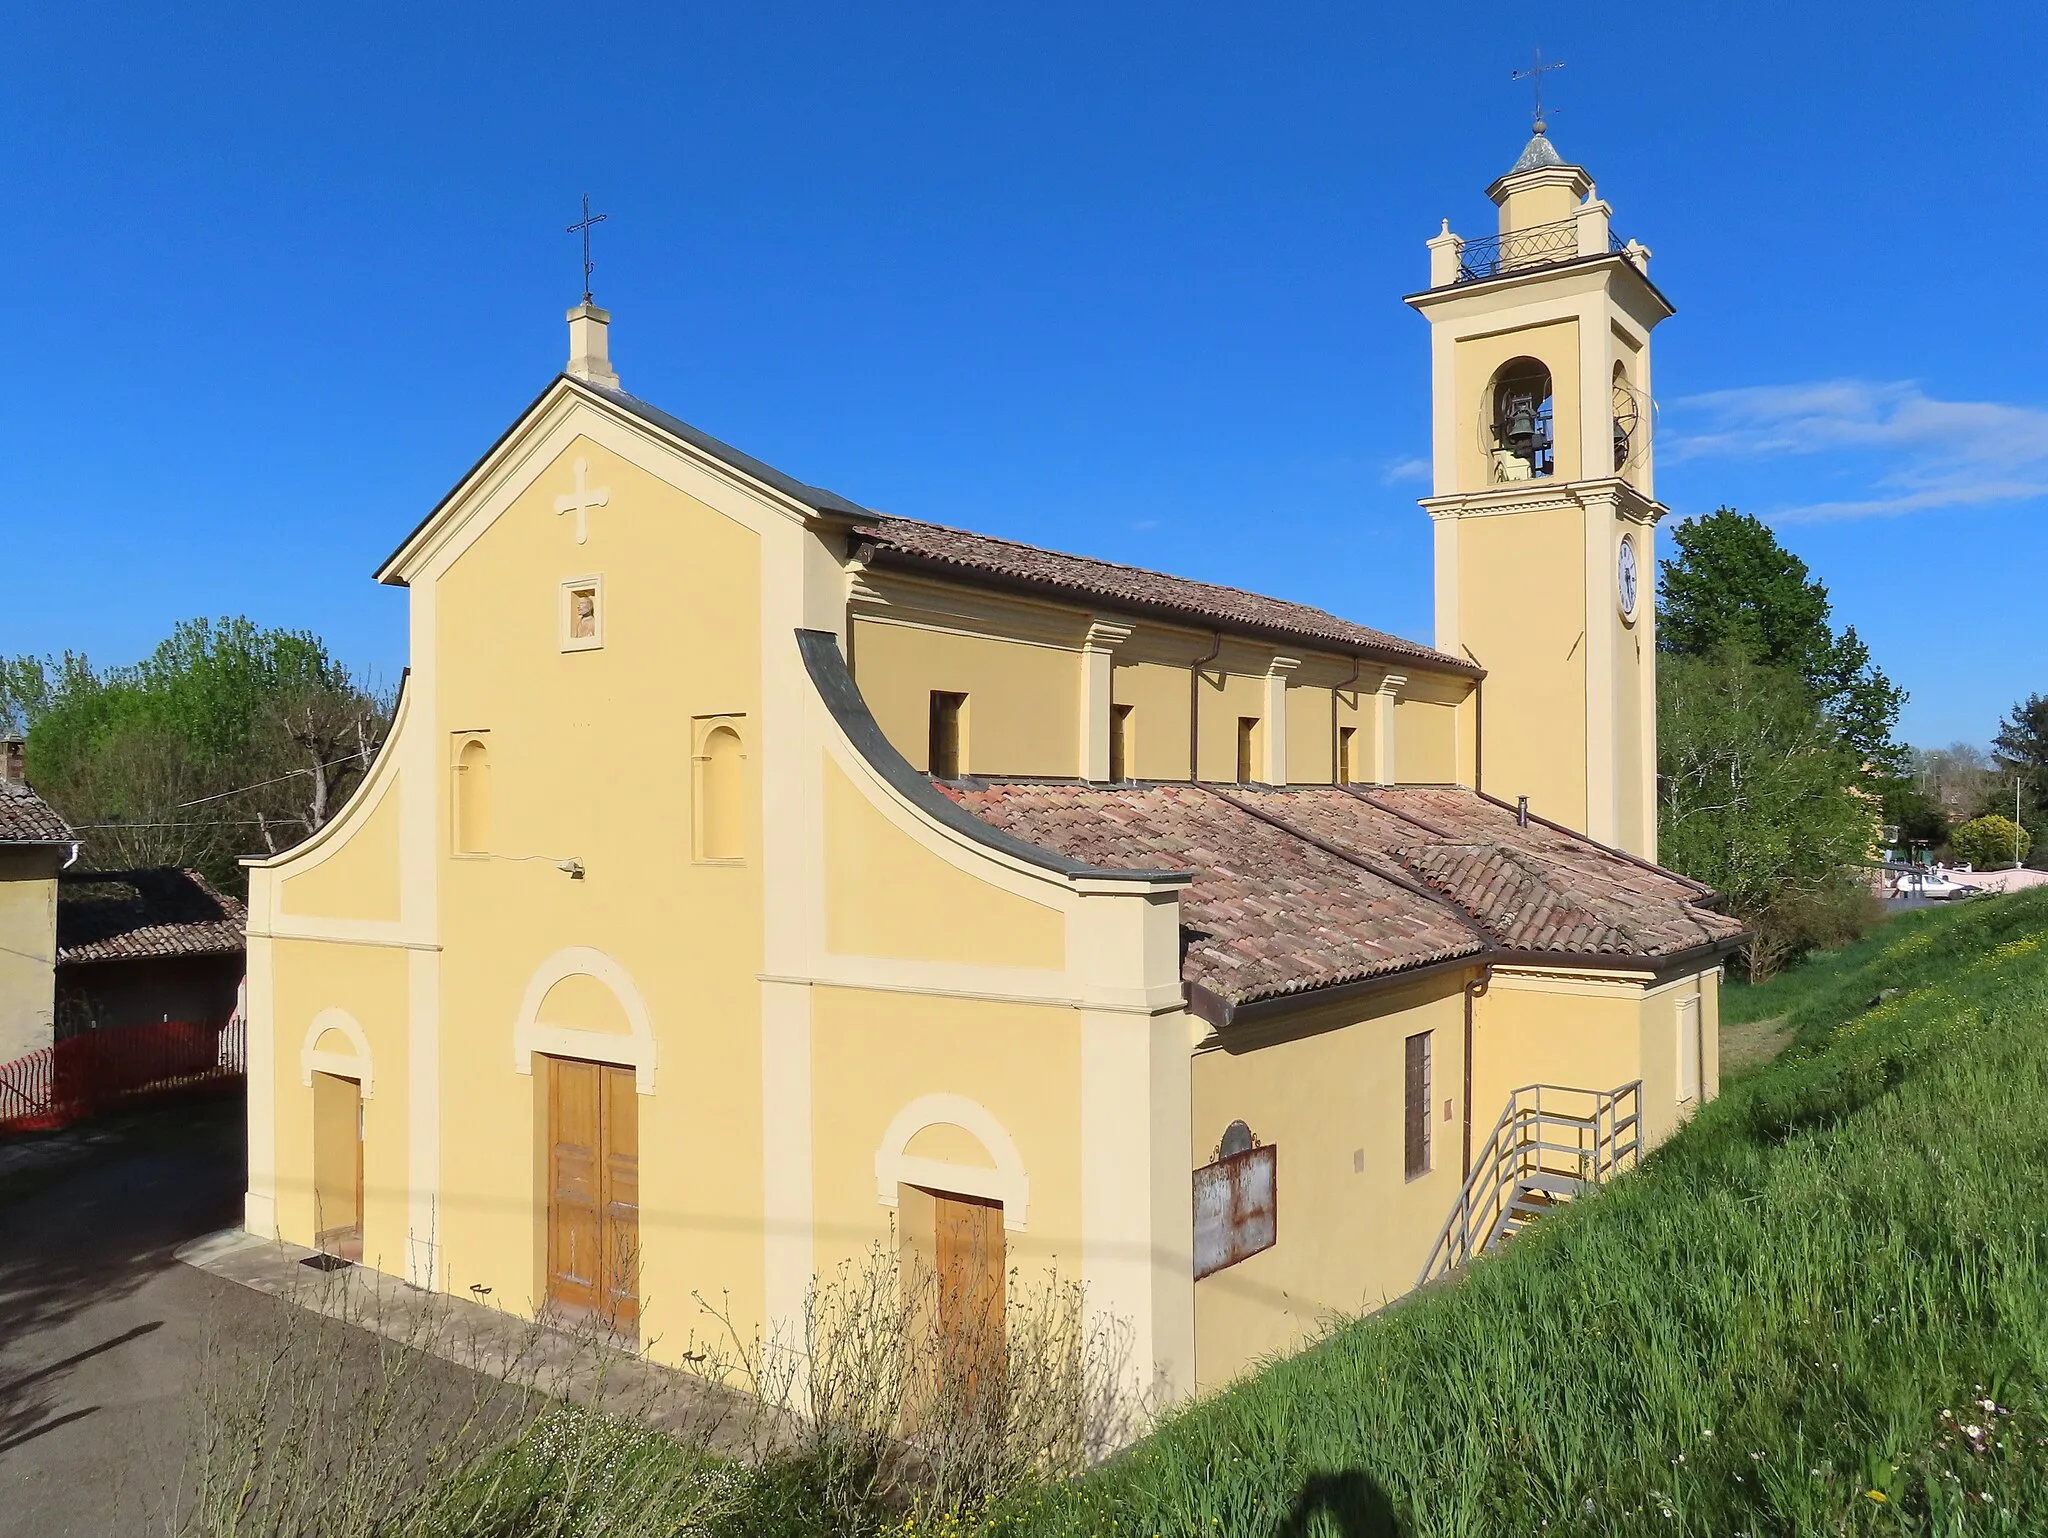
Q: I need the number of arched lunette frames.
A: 3